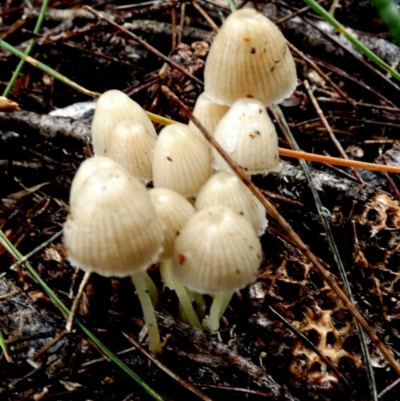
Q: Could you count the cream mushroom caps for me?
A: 11